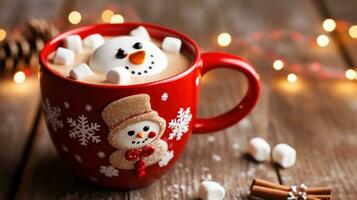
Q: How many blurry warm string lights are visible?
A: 12